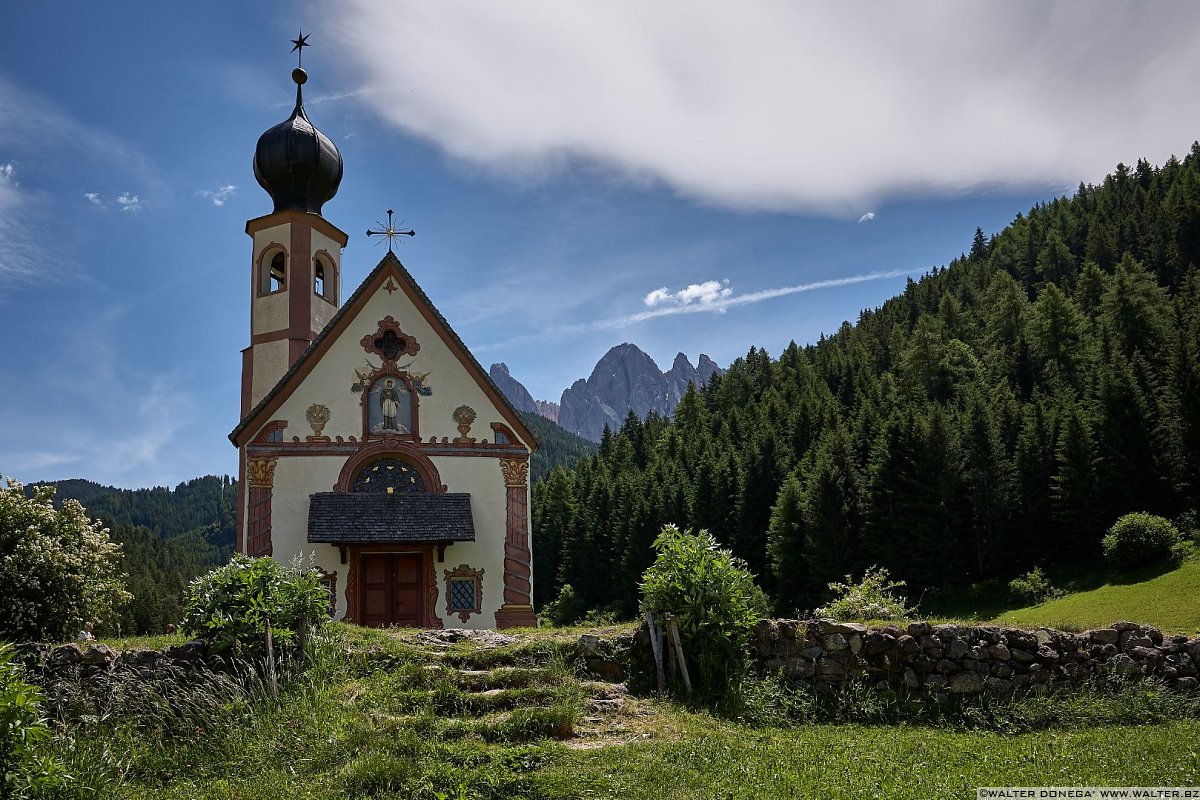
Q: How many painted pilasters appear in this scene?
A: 2